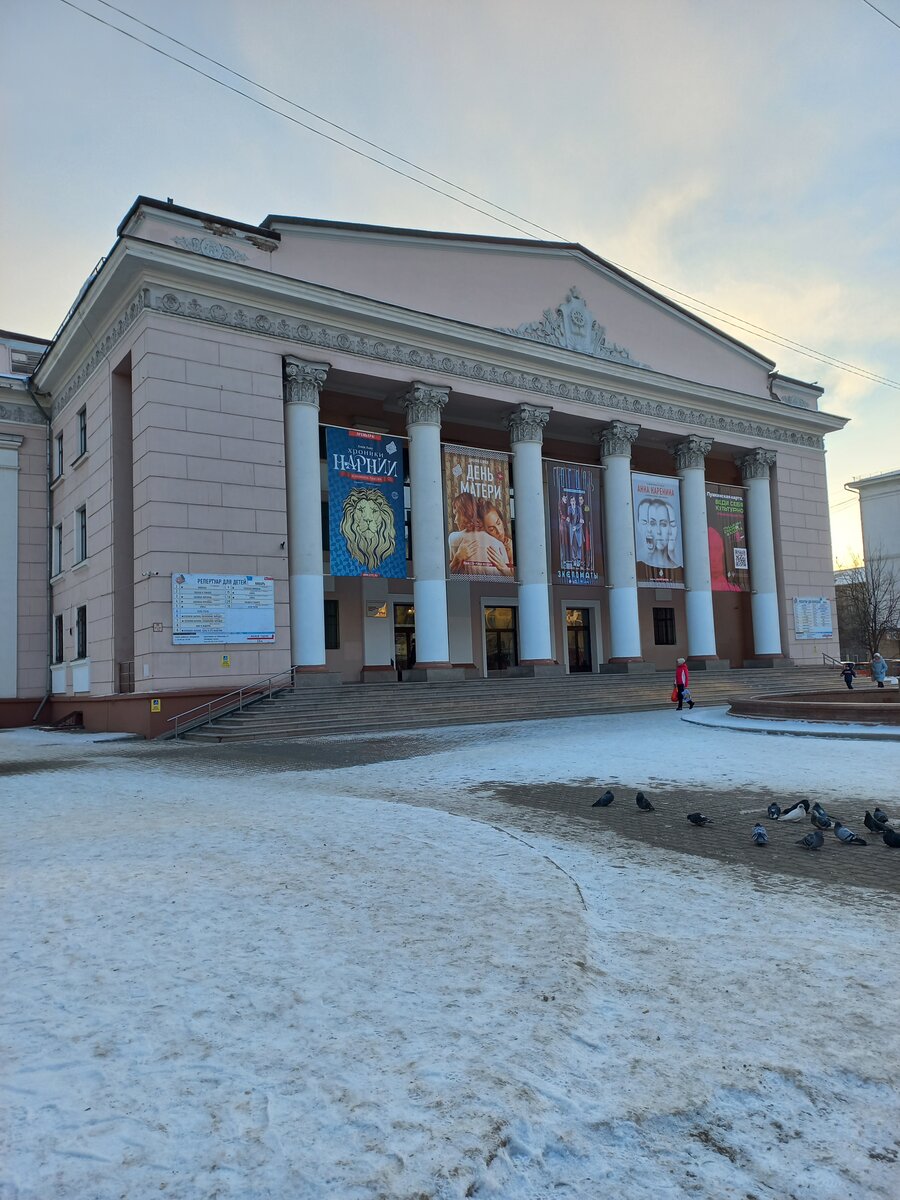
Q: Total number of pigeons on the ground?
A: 14